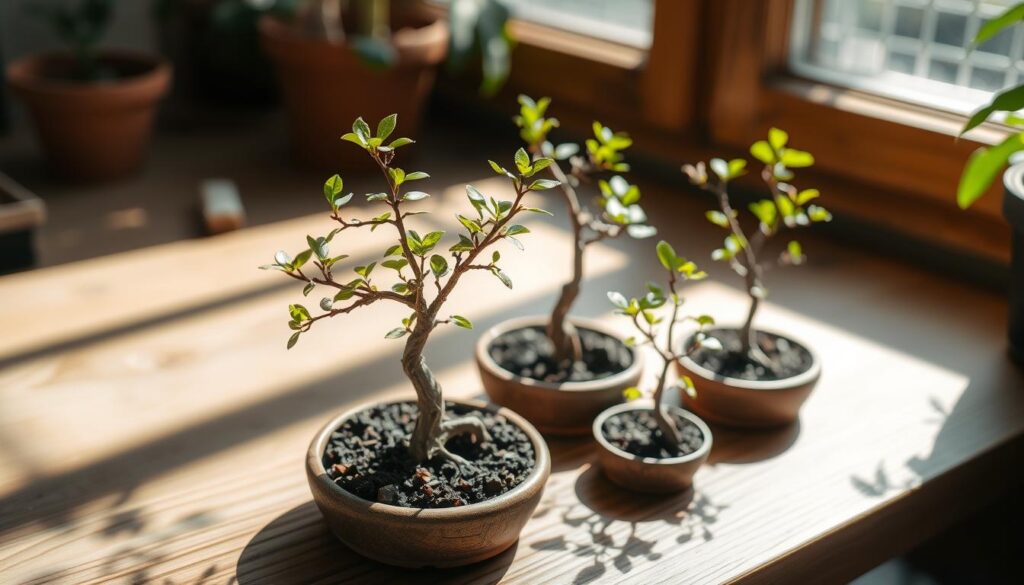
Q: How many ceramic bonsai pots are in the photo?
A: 4